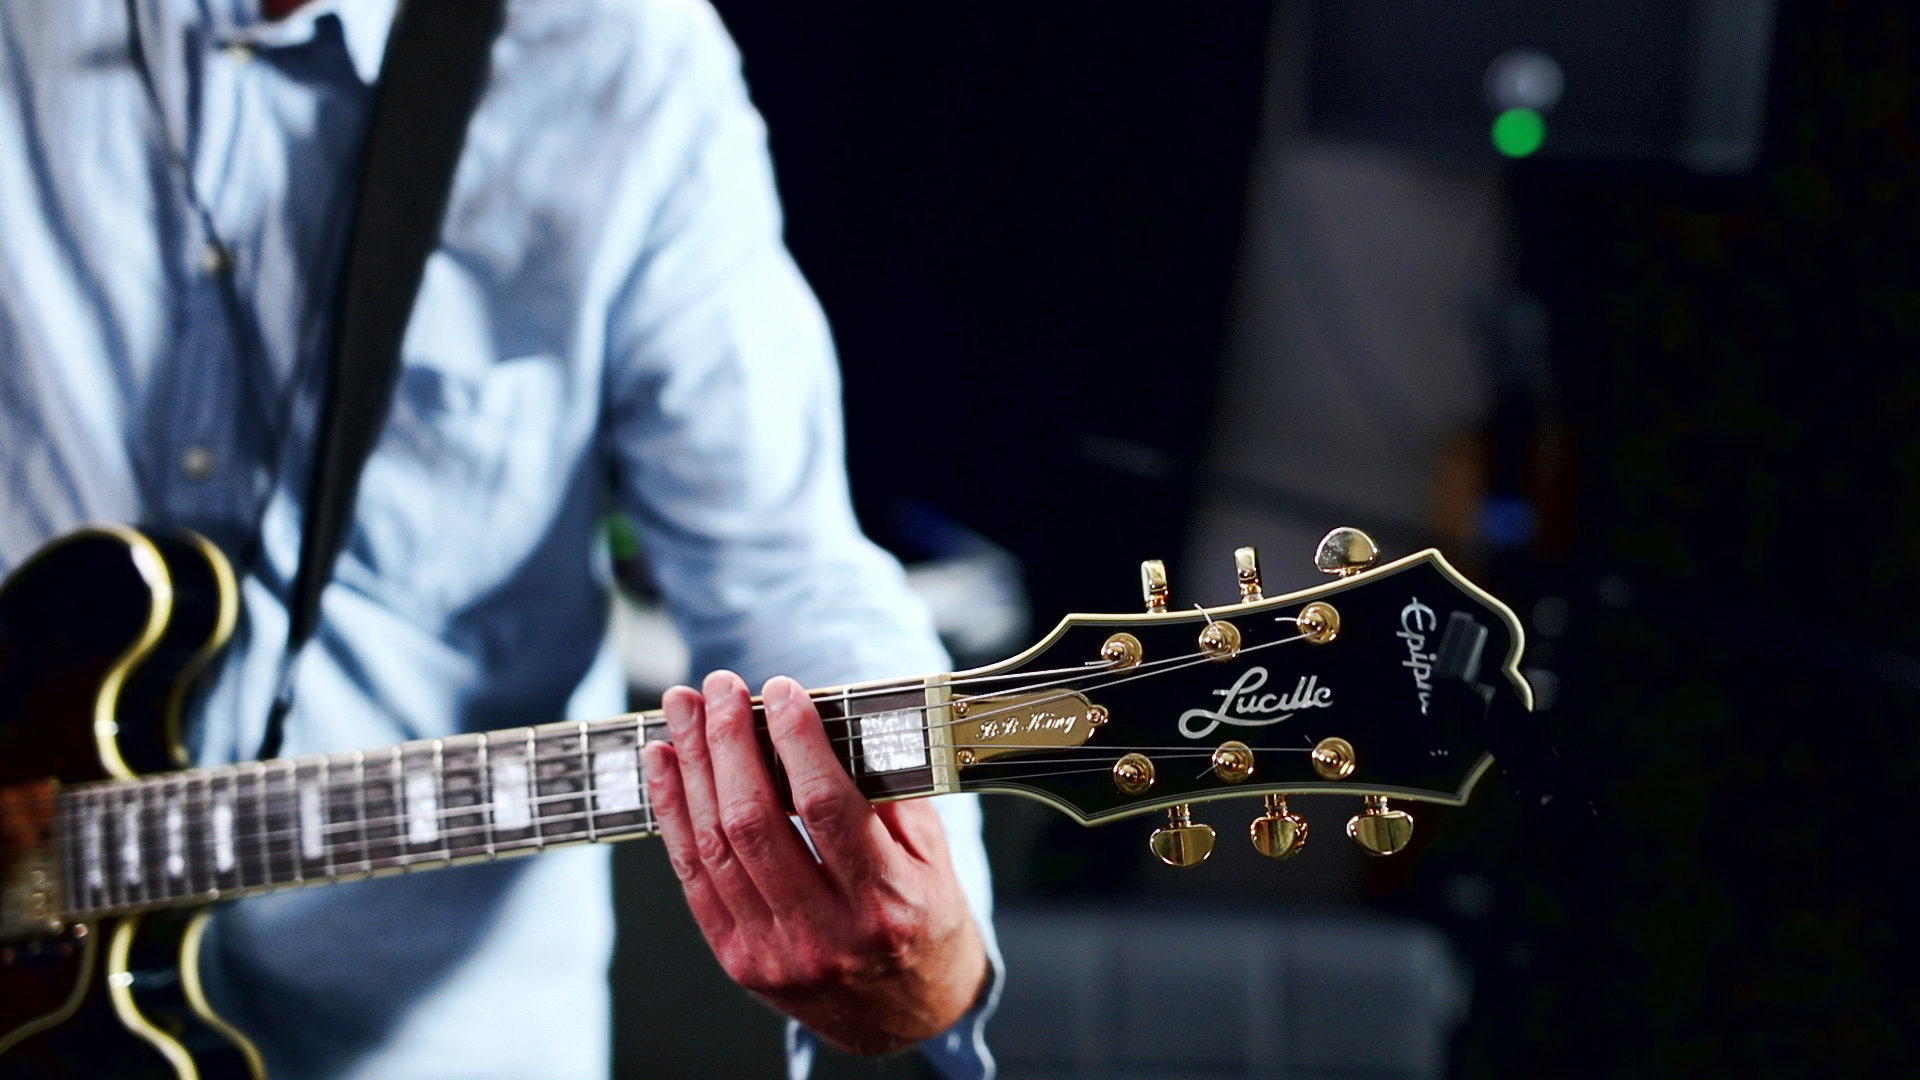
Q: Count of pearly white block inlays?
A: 9